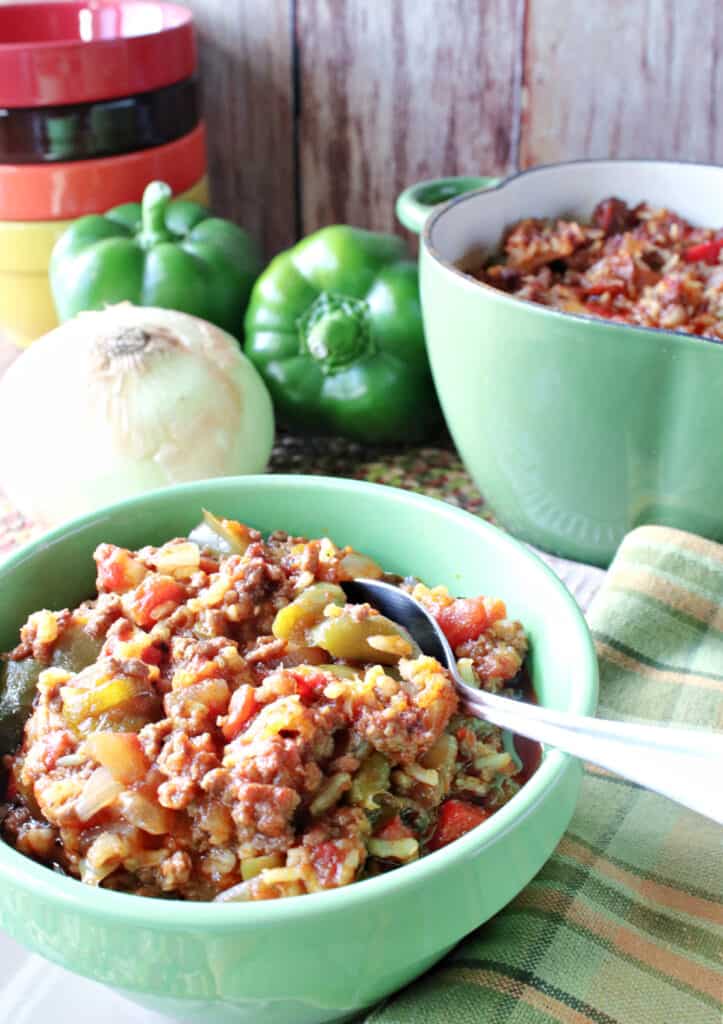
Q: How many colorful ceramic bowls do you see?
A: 5